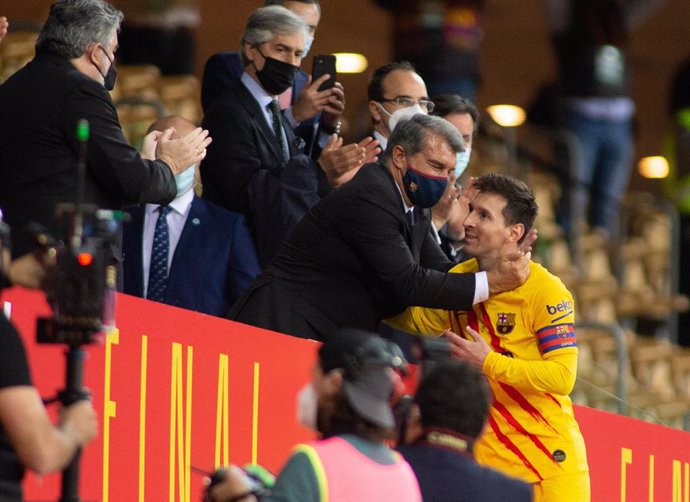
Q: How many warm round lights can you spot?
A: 3